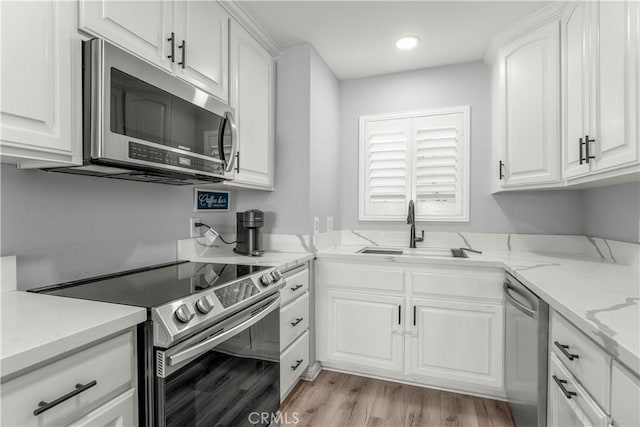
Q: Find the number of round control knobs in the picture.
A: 4